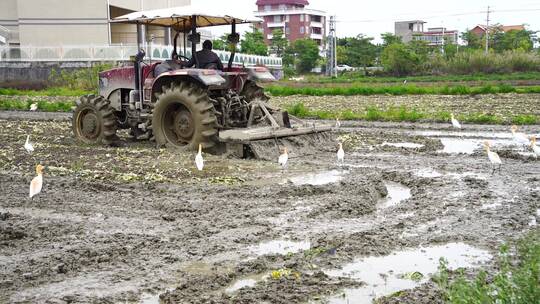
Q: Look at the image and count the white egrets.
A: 11